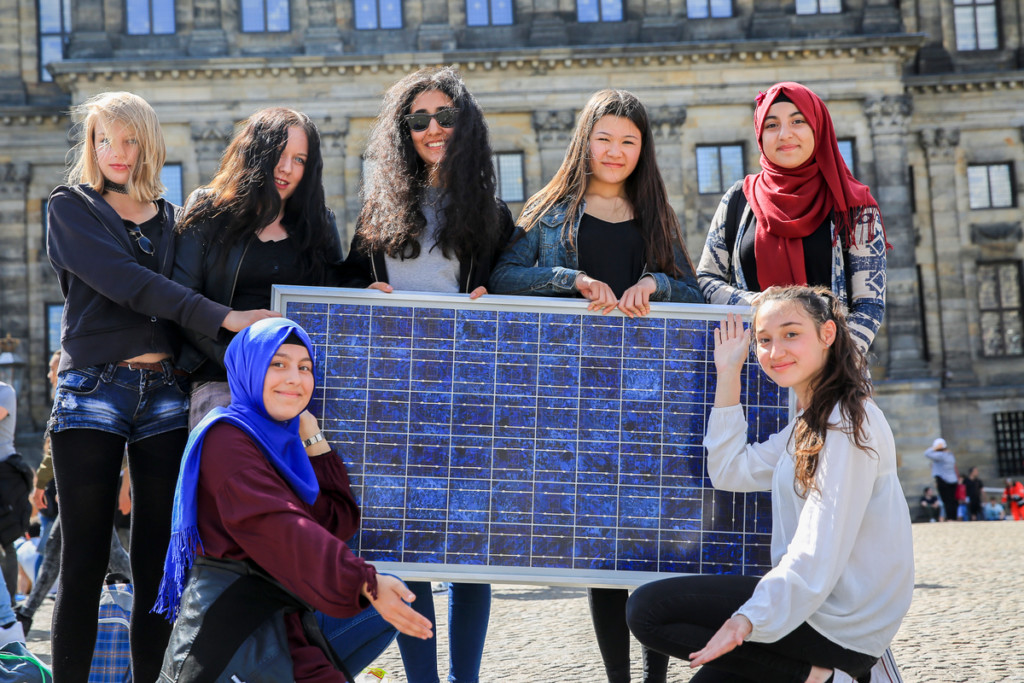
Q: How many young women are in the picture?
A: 7